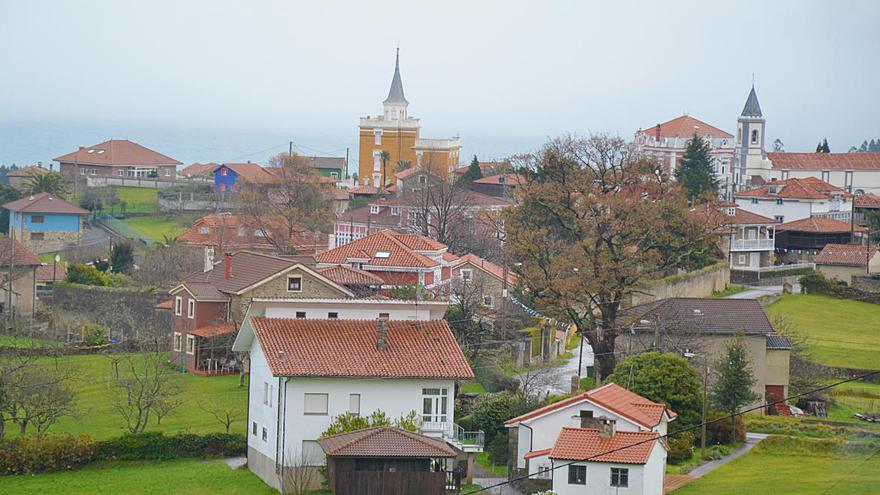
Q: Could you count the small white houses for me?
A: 2